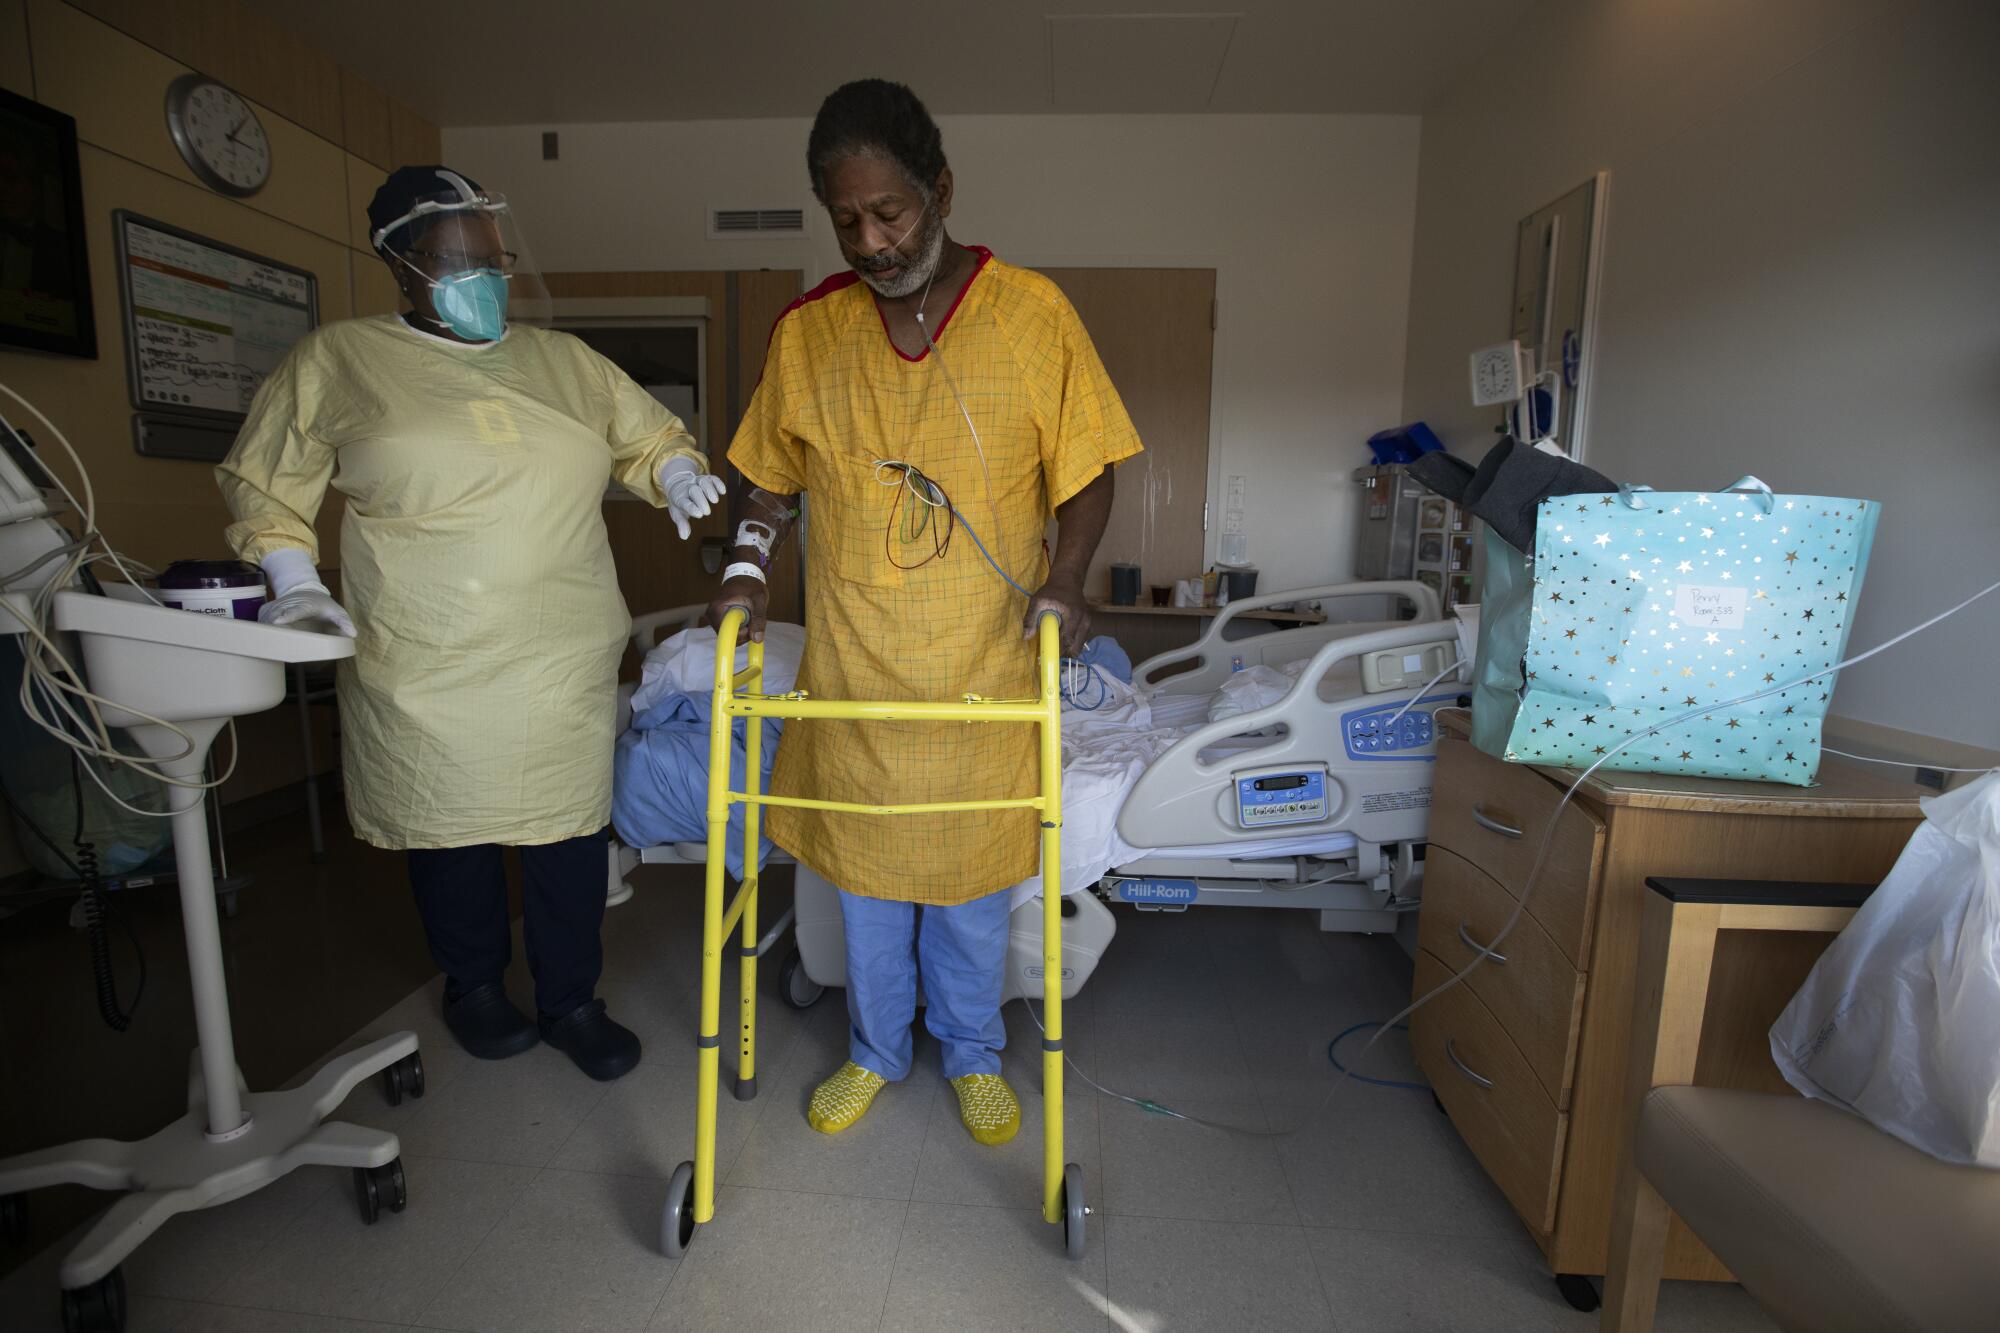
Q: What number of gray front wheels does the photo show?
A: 2